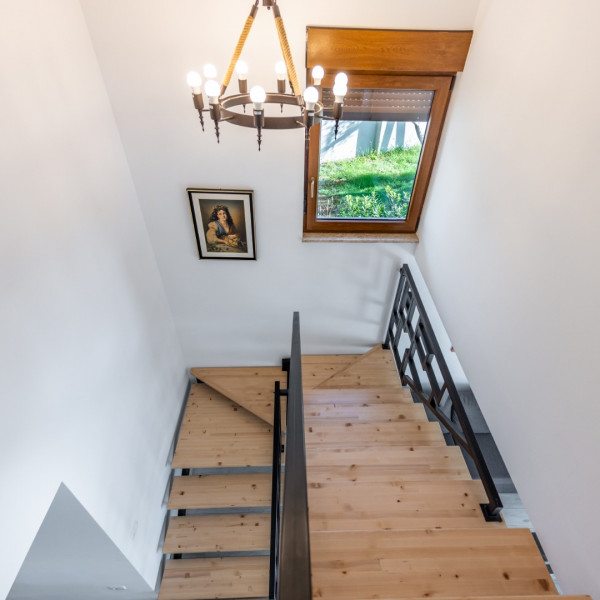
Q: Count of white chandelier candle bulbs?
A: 10